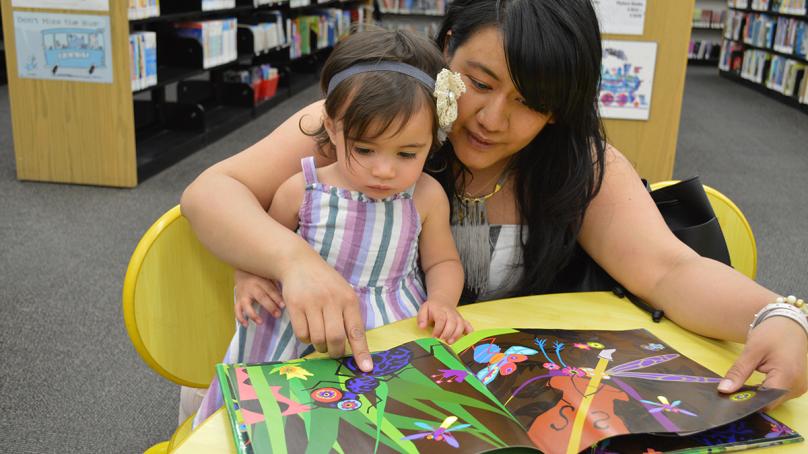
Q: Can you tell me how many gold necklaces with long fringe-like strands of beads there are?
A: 1